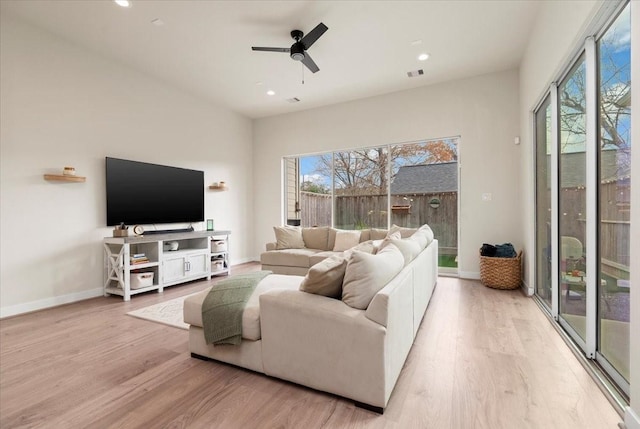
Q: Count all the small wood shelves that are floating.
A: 2